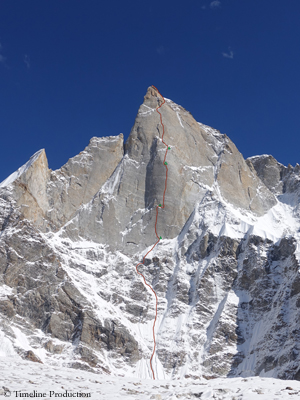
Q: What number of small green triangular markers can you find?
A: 4